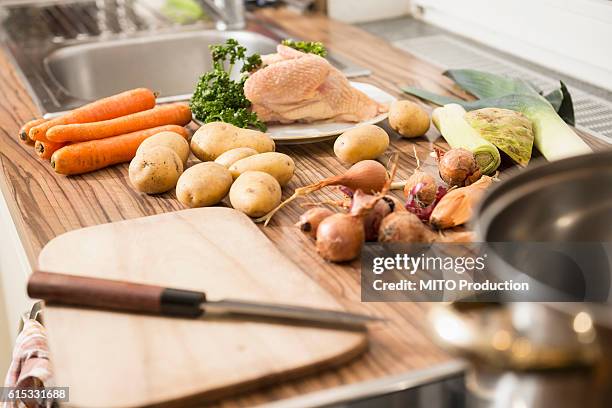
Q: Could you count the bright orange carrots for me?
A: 5